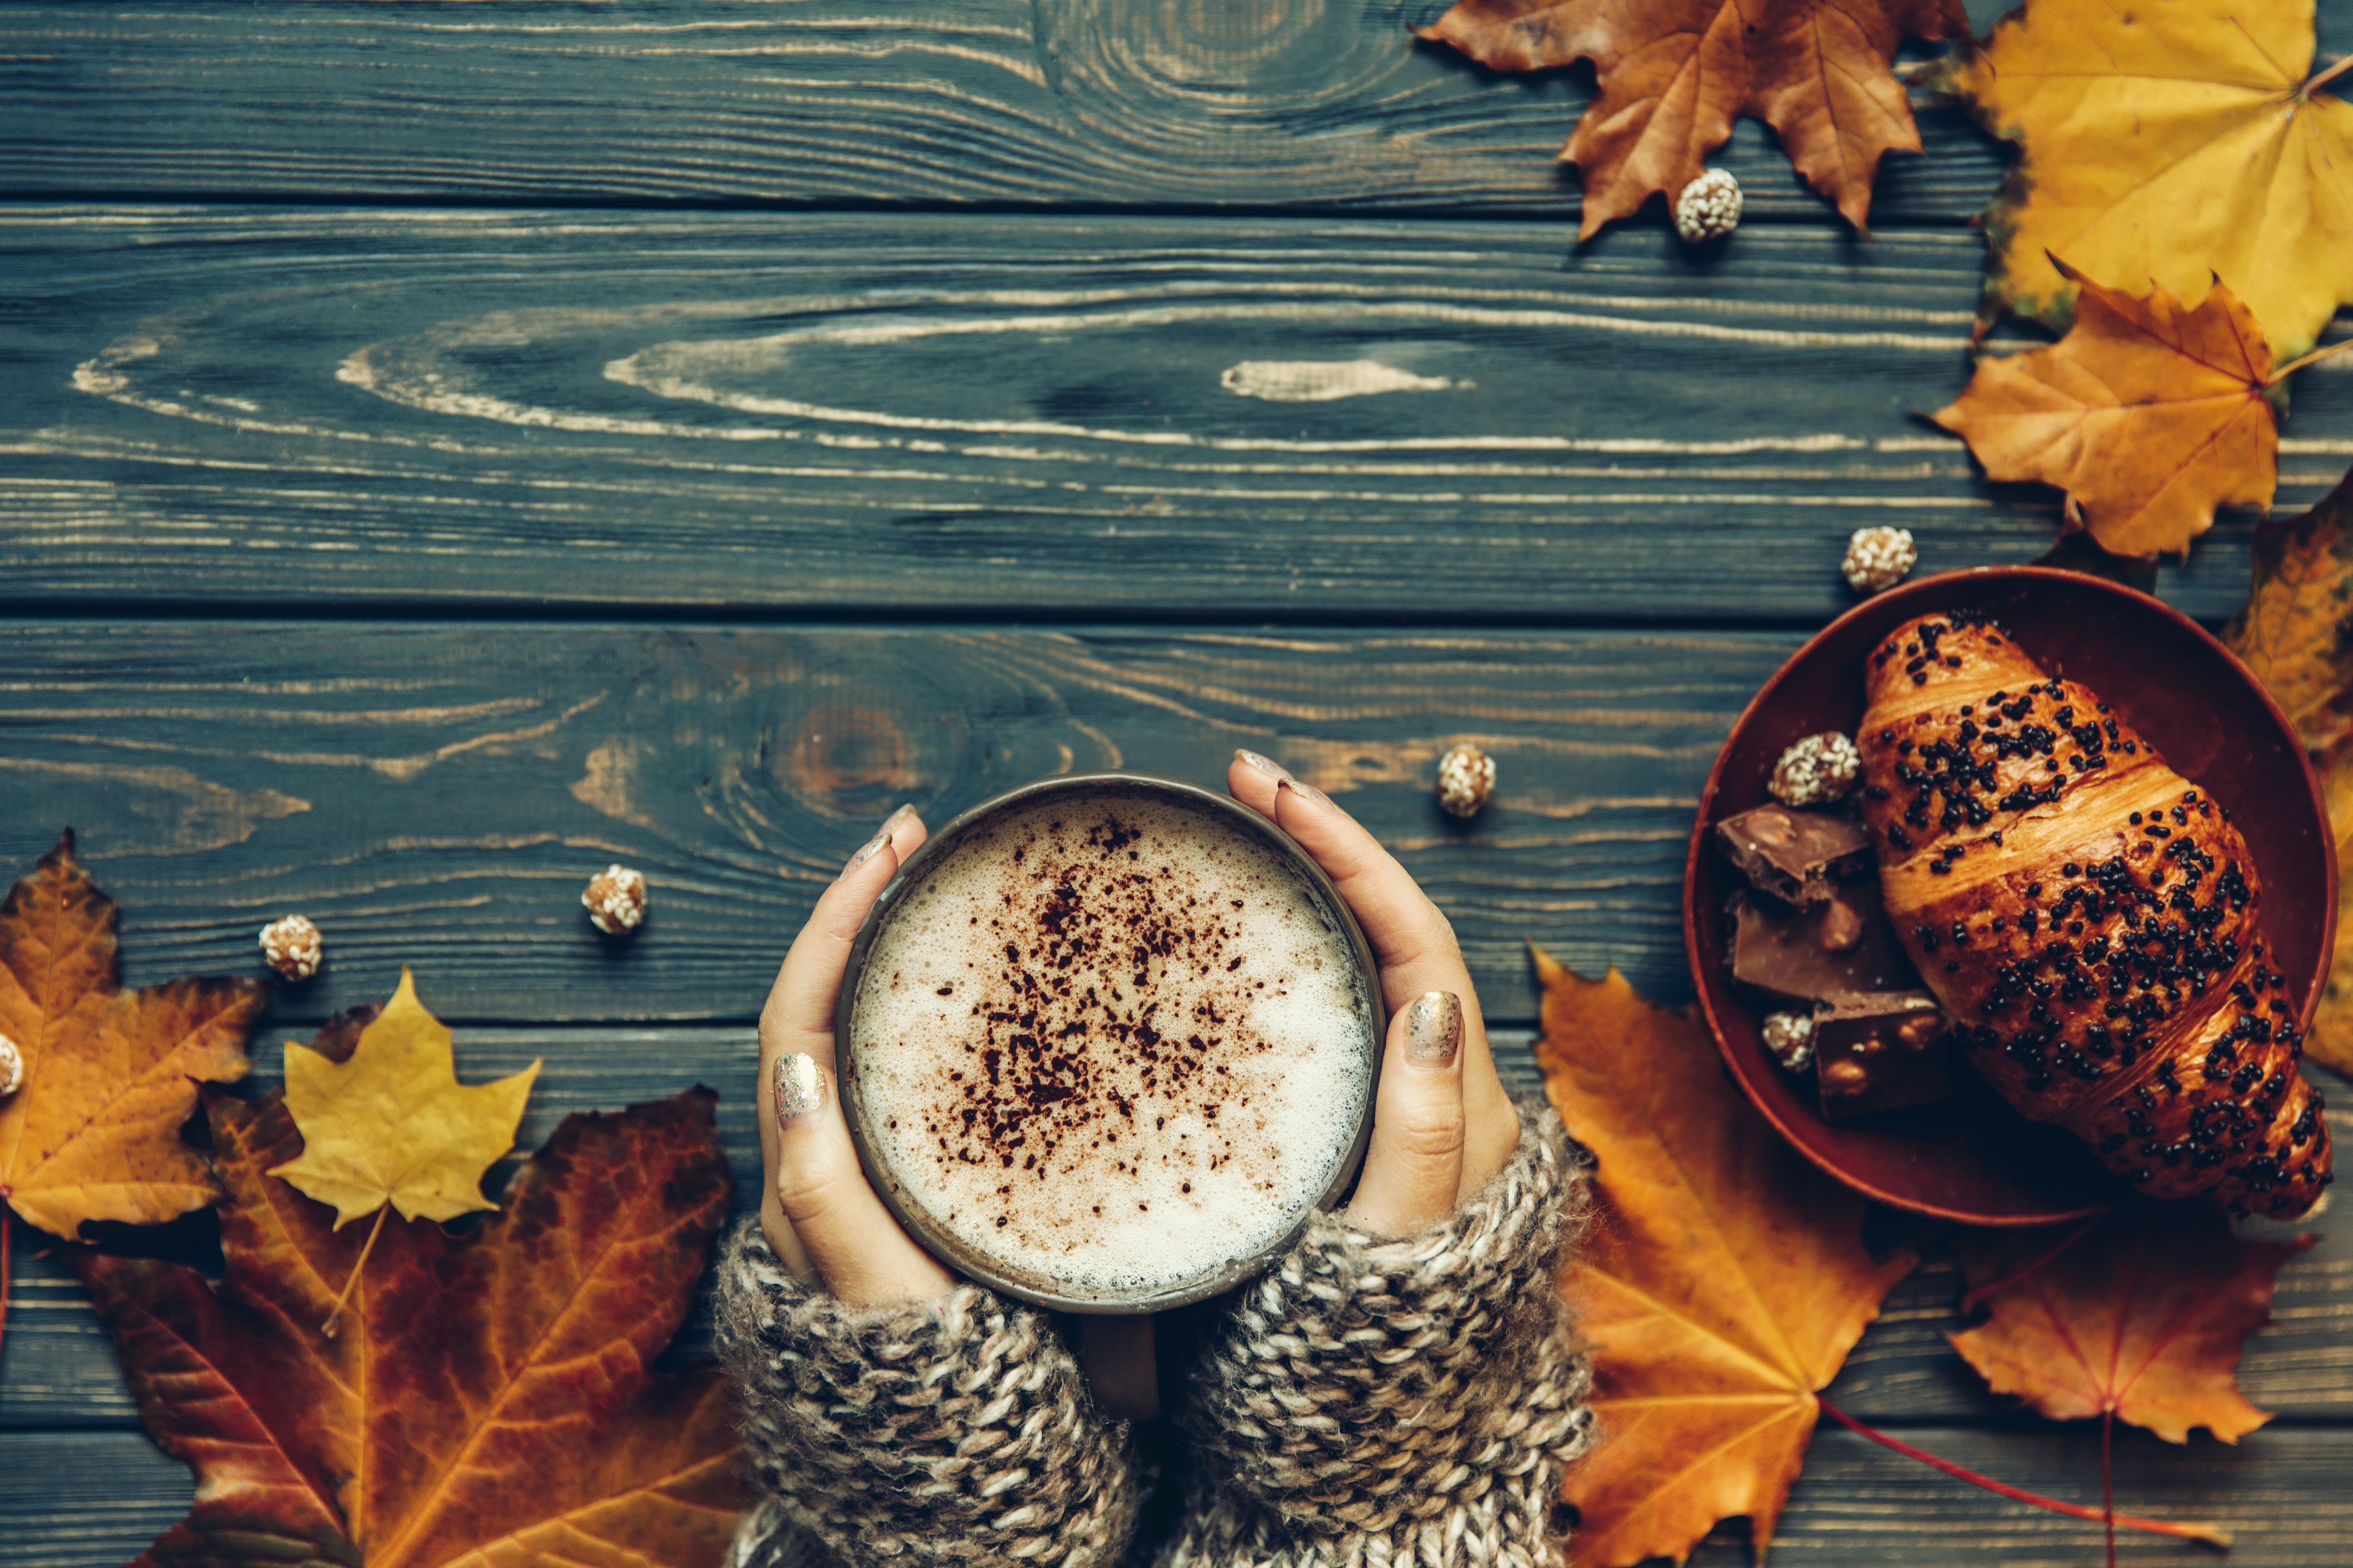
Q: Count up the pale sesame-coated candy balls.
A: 8